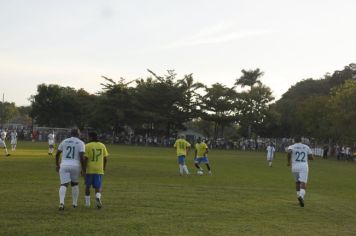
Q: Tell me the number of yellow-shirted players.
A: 3